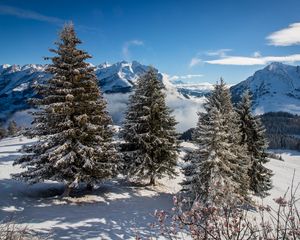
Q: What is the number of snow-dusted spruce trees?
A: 4